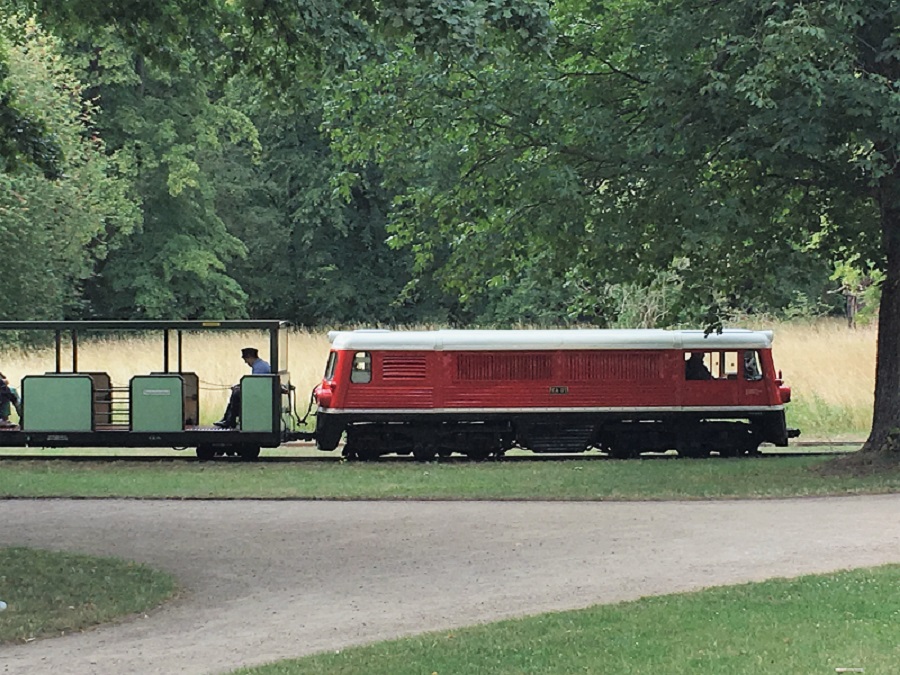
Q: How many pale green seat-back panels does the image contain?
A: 3